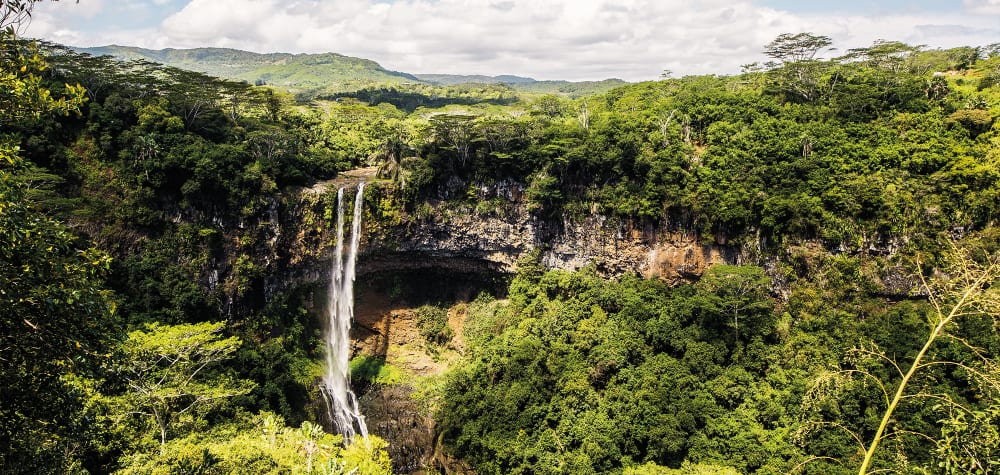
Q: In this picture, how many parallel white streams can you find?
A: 2